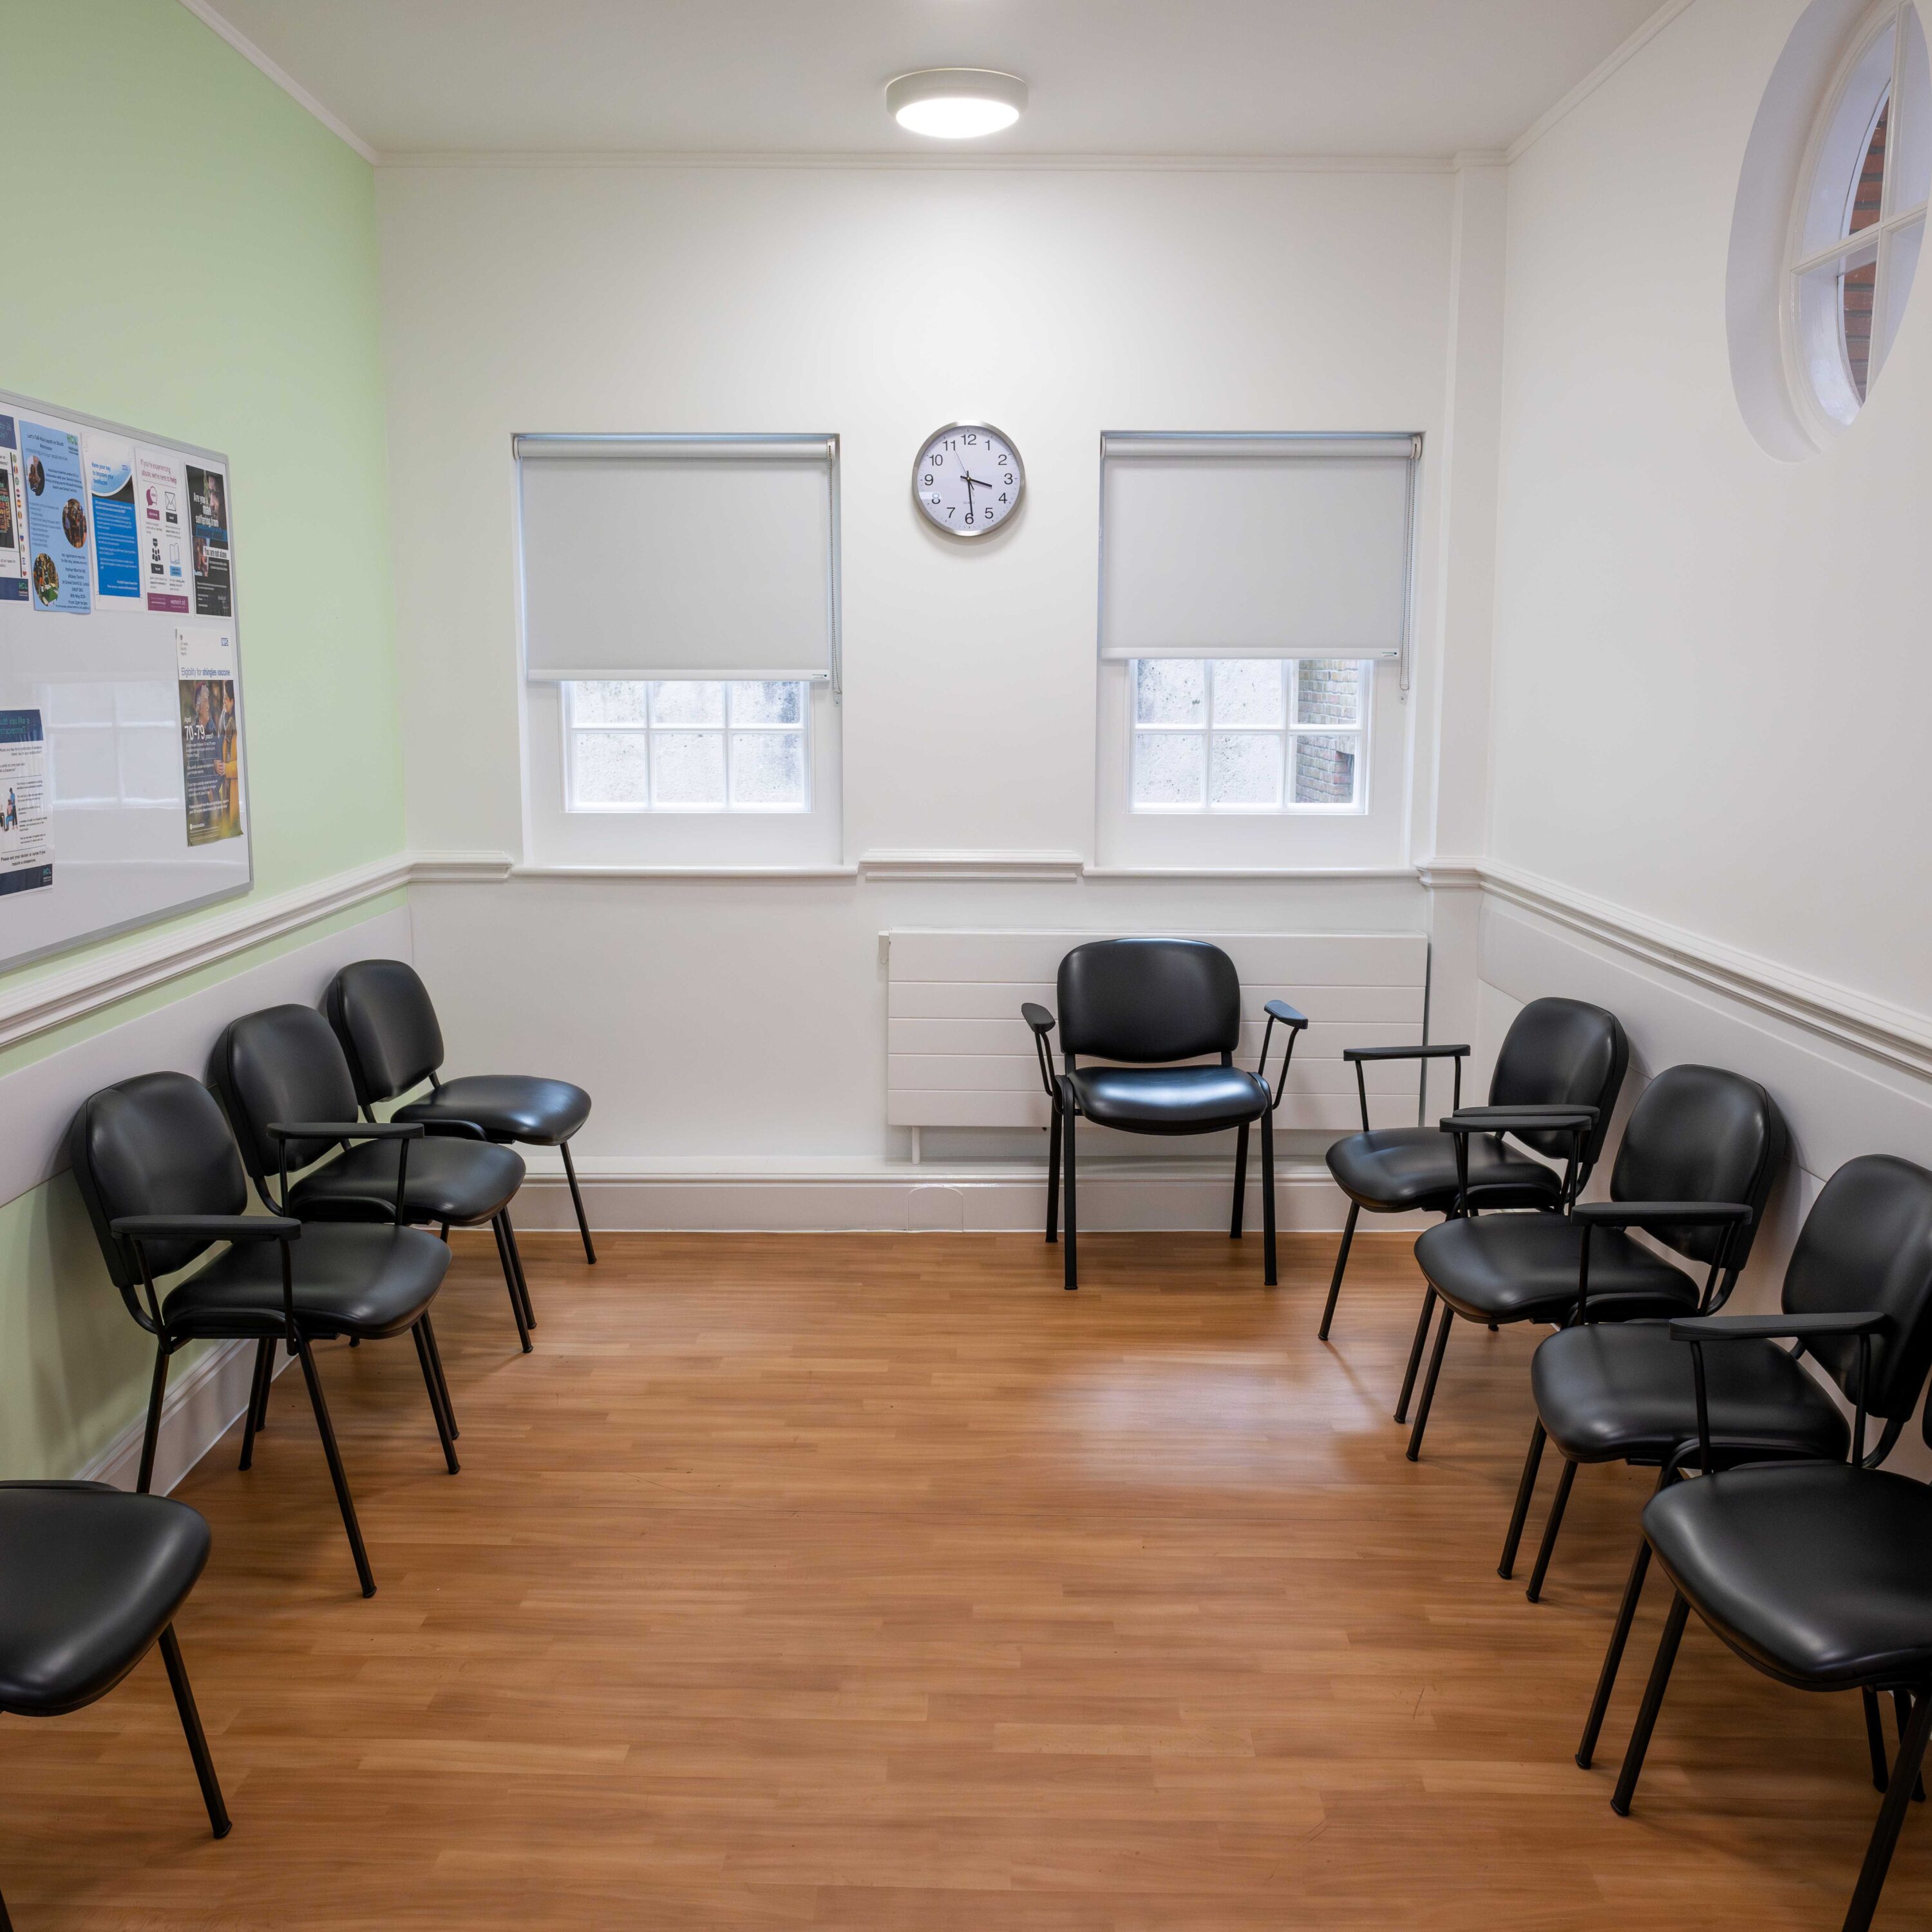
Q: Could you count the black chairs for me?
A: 9